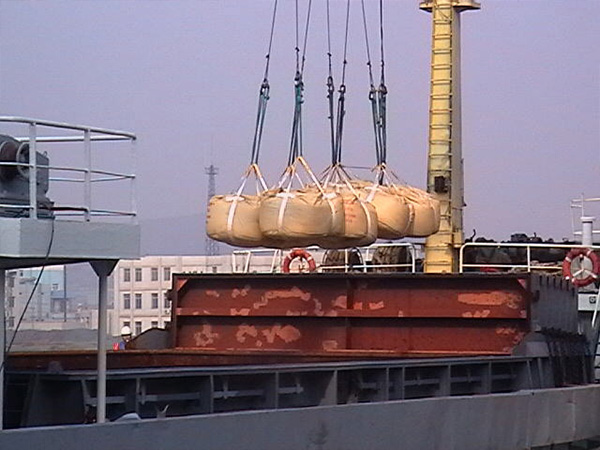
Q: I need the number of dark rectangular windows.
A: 12